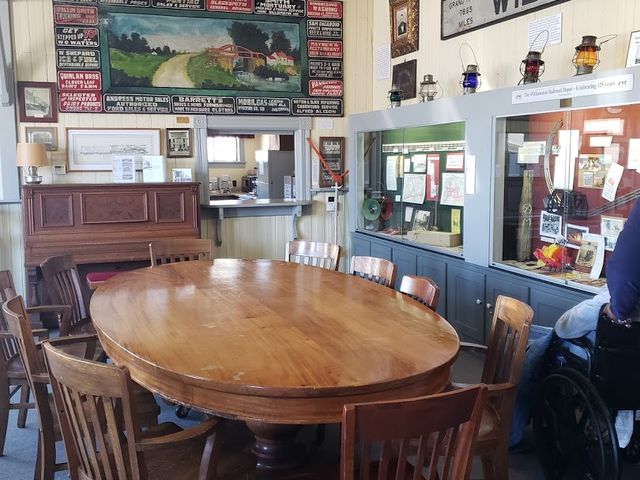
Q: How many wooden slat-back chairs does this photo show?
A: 10